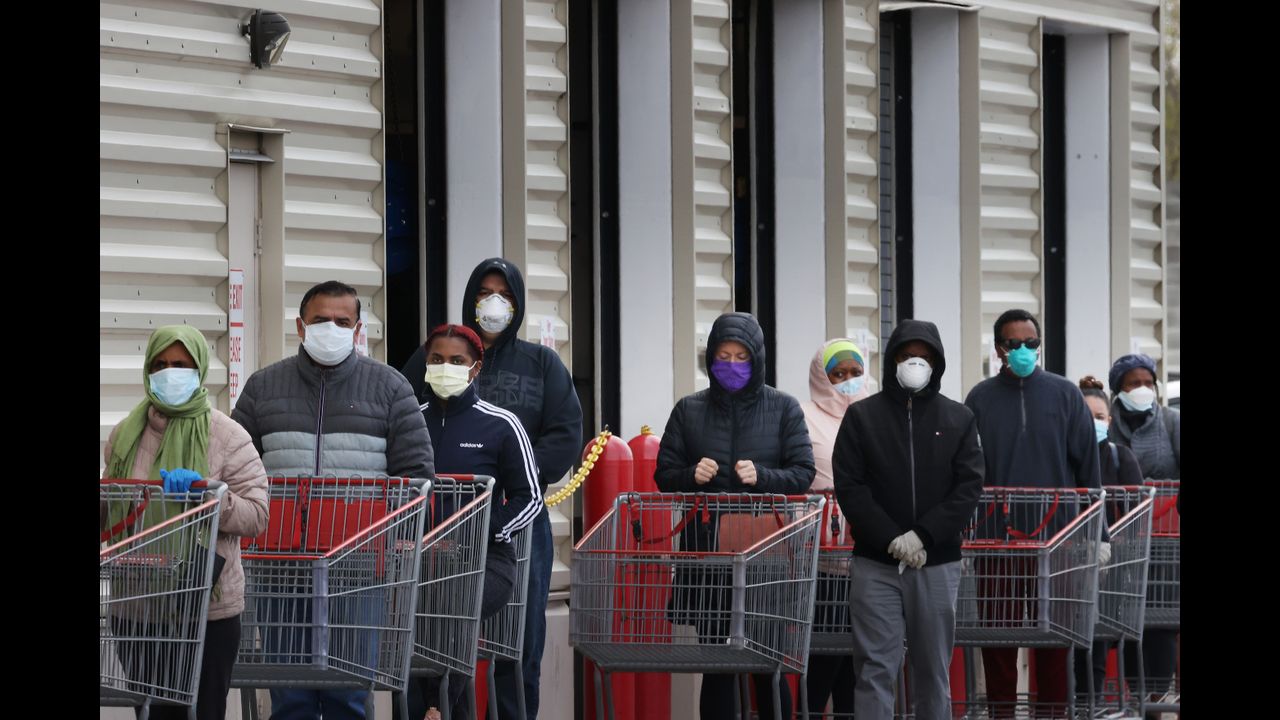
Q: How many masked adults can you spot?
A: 10